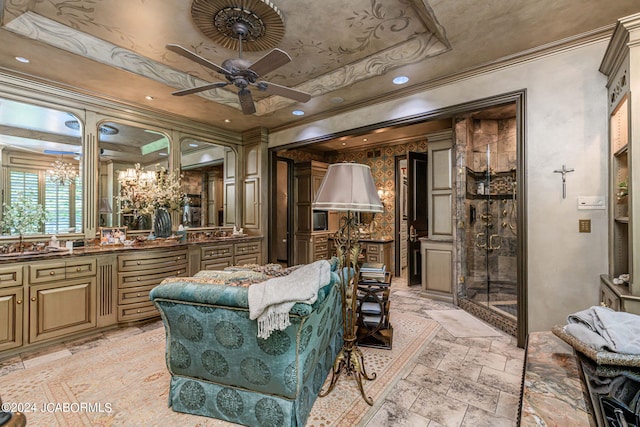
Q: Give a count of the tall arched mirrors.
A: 3